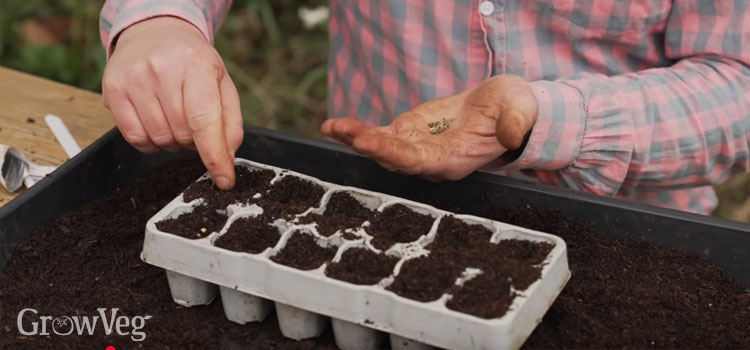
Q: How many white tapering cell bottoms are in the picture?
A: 5